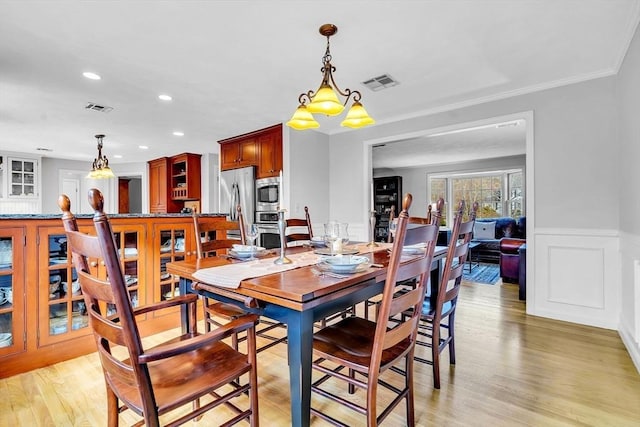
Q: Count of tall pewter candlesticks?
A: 2